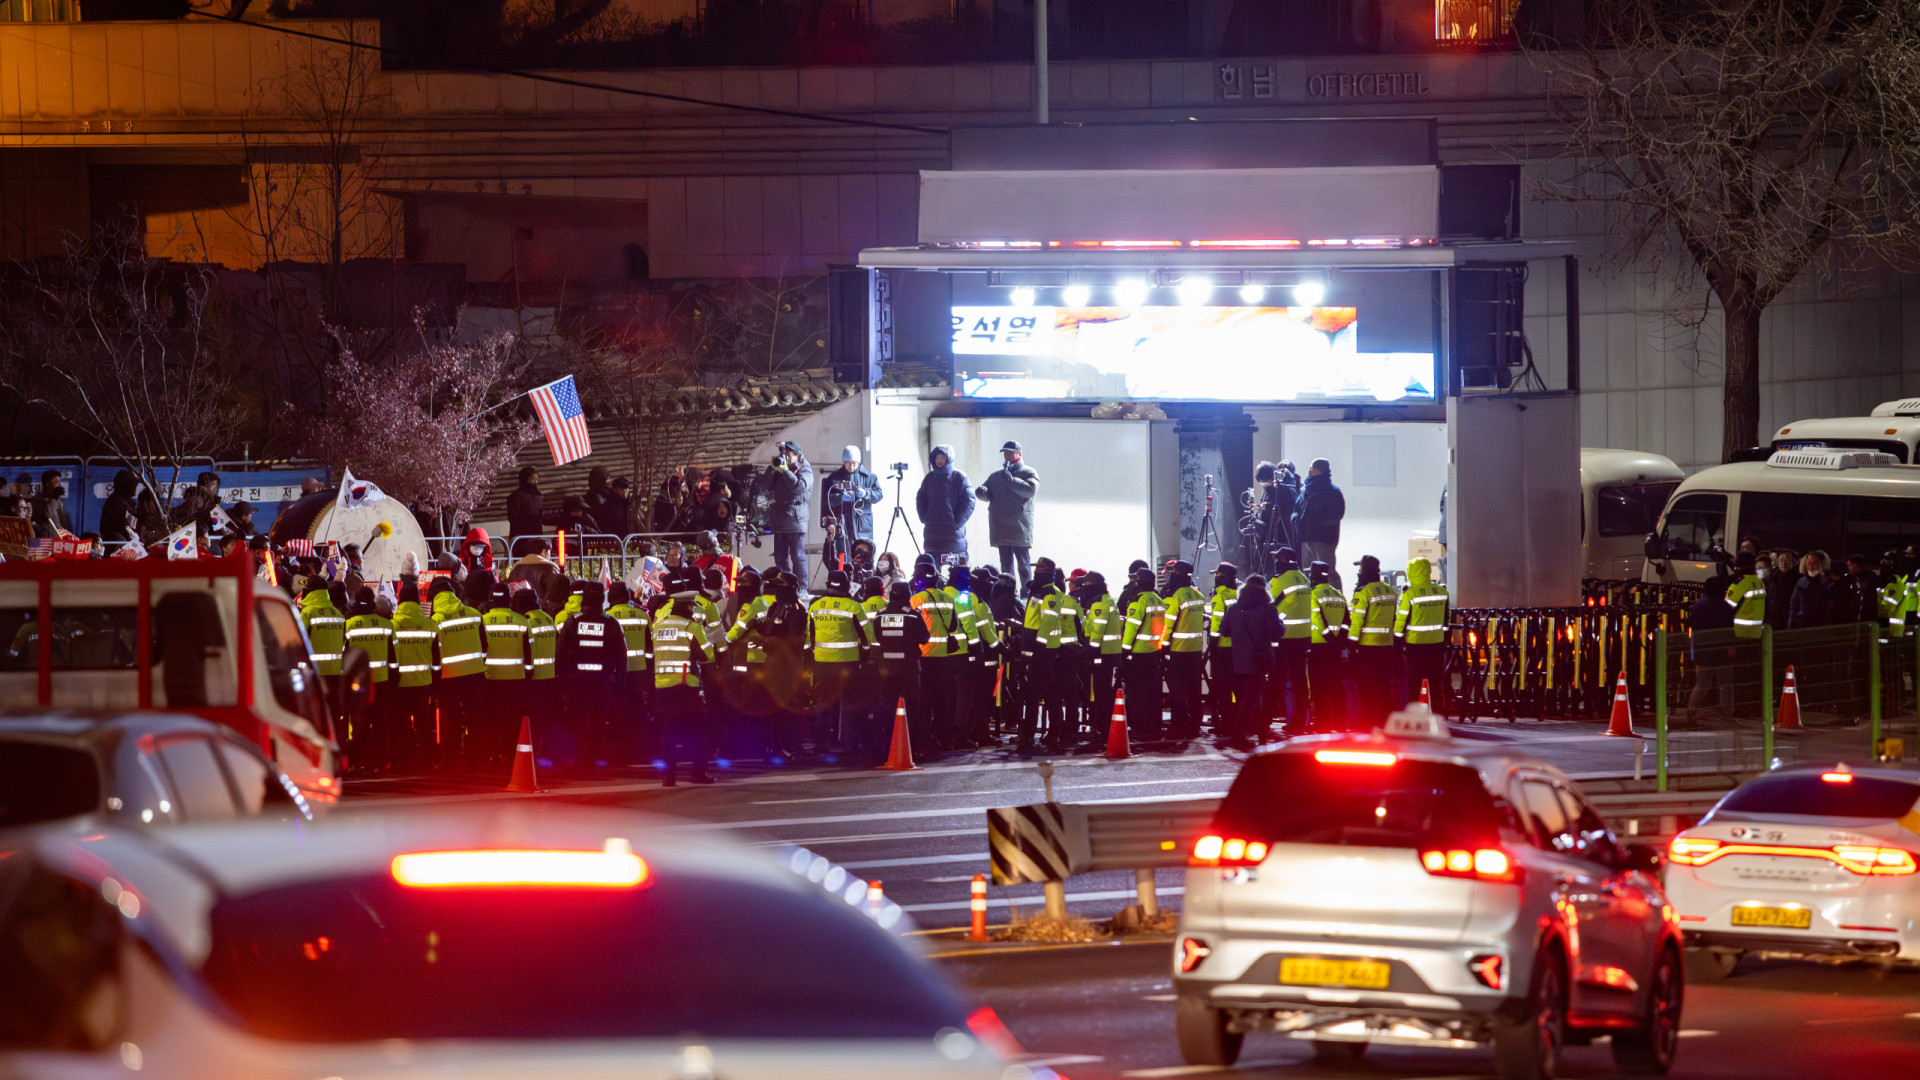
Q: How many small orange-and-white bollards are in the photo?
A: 2